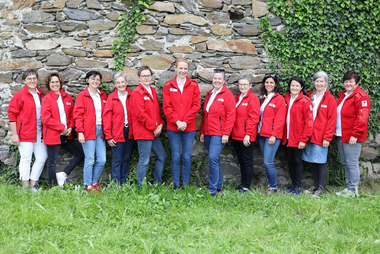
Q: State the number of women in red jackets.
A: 12